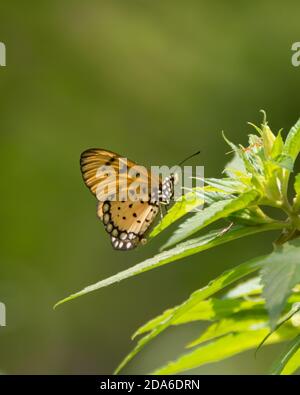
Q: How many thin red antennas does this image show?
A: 0